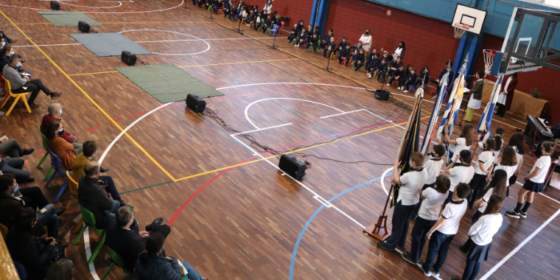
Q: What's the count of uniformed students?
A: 13